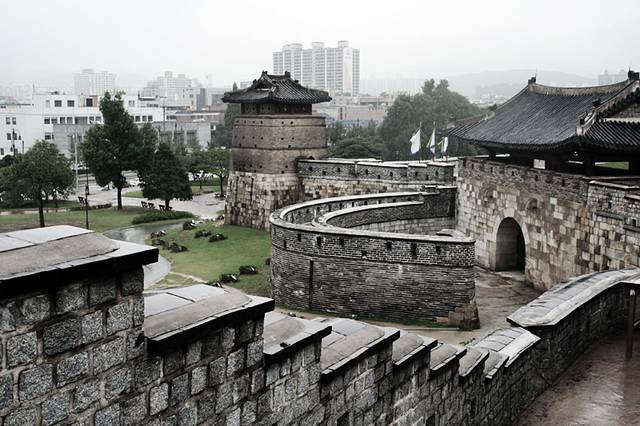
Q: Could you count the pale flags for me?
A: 3